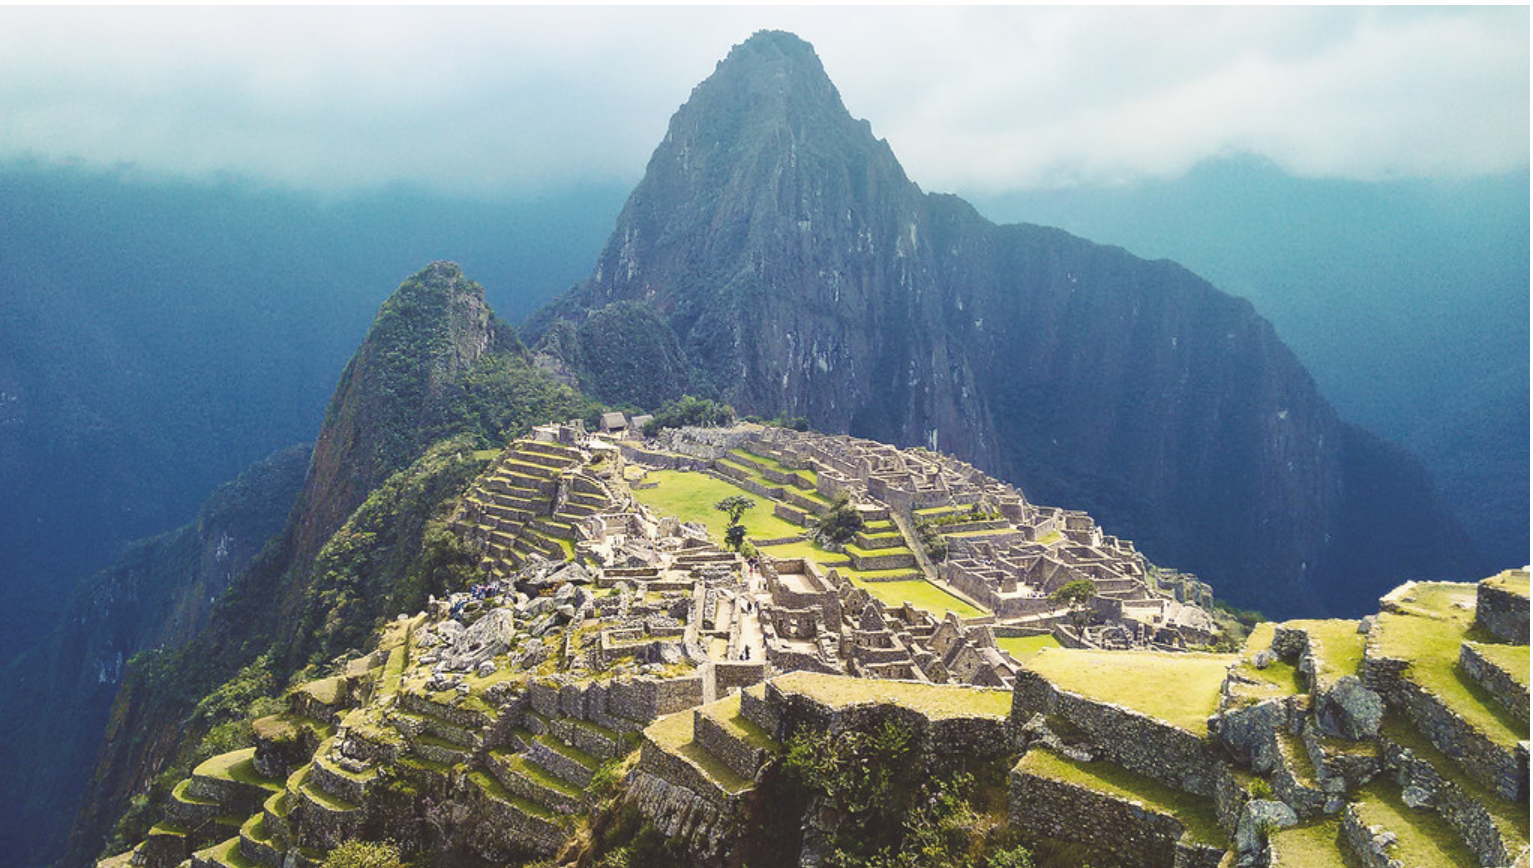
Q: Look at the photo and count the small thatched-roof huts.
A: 2